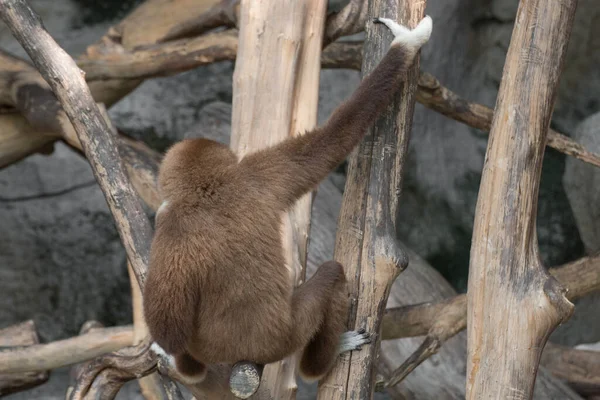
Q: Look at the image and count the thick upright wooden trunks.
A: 3